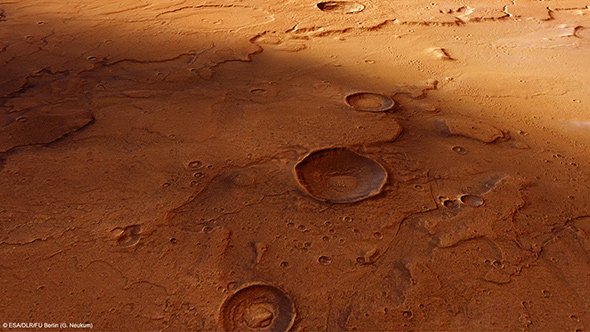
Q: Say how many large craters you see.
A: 4